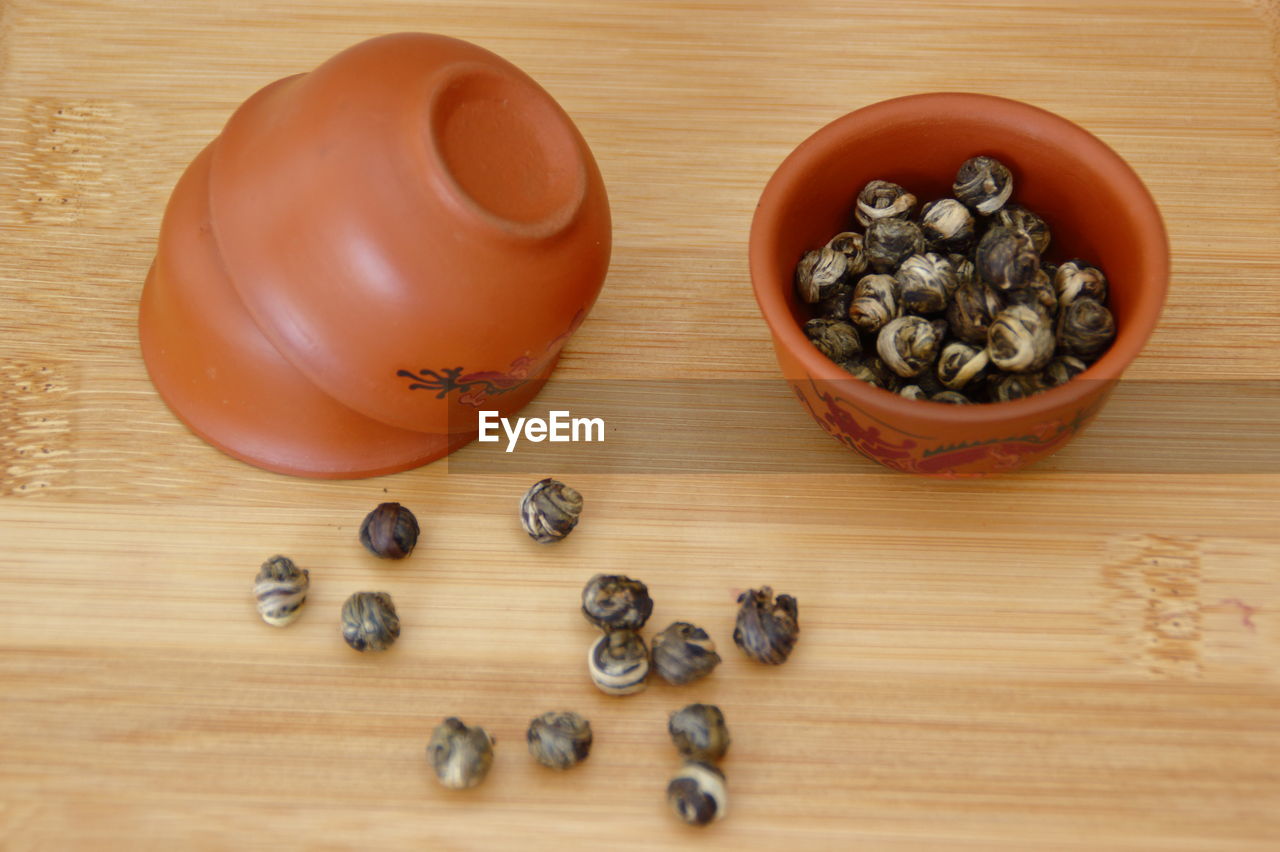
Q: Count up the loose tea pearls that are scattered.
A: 12